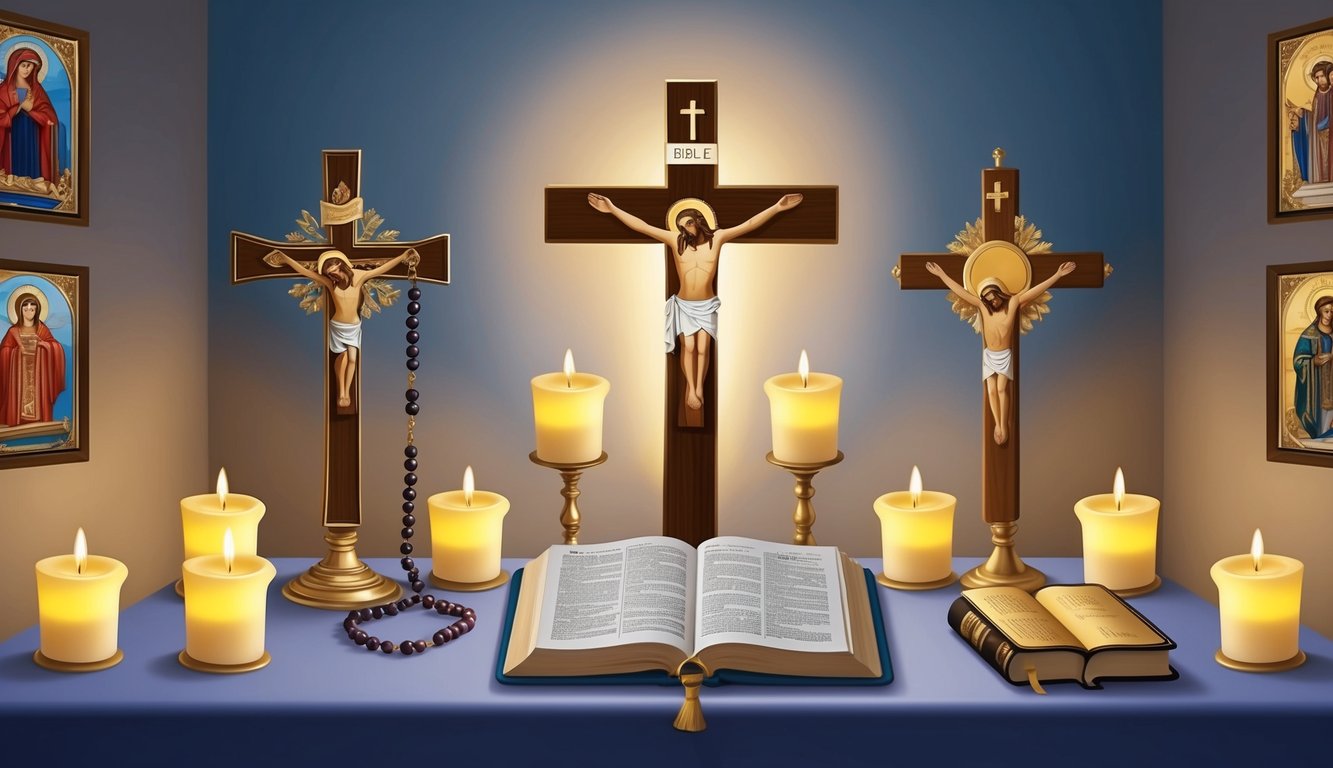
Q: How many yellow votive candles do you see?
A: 9